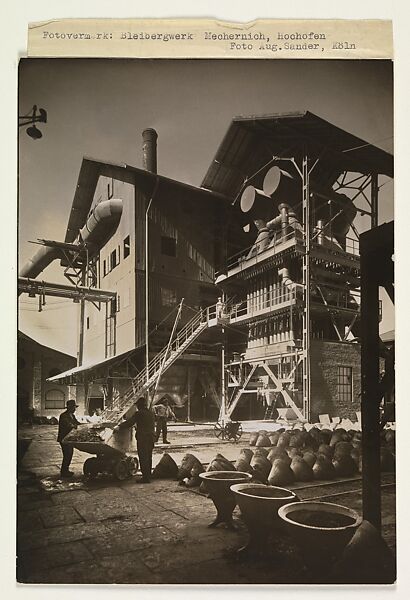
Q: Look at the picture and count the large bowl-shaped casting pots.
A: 3